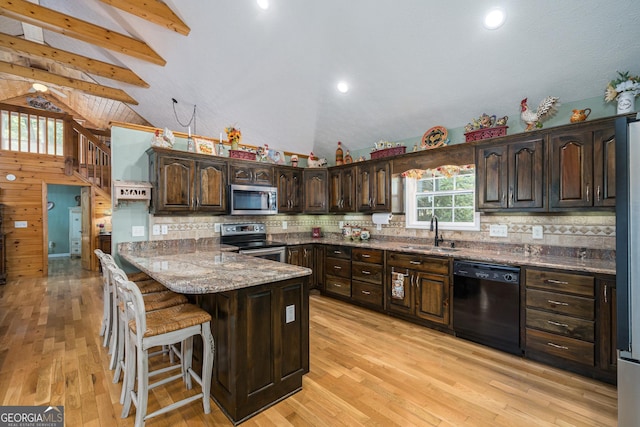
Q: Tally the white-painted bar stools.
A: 4